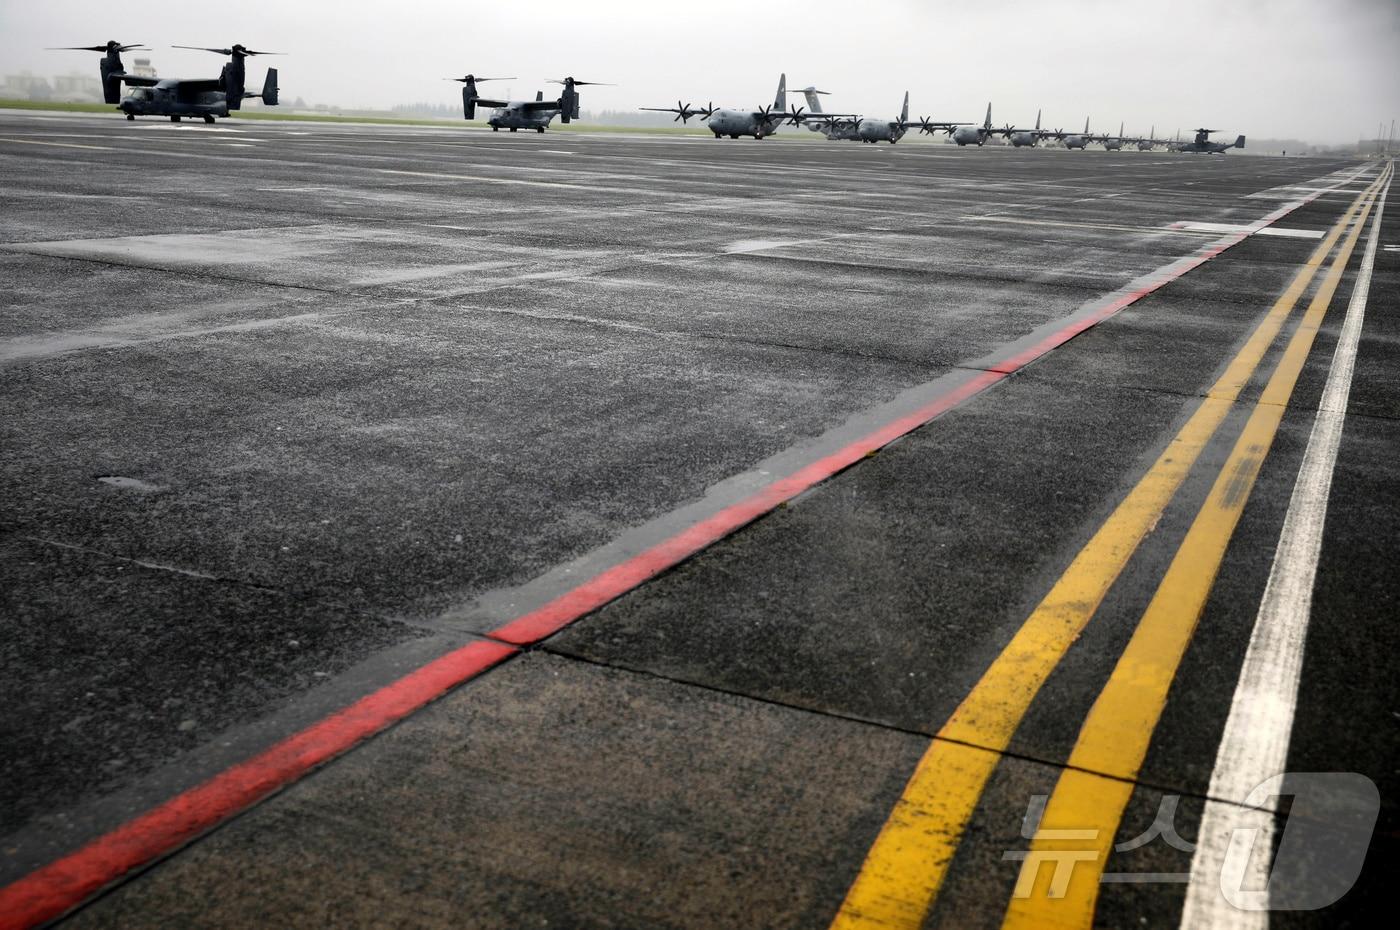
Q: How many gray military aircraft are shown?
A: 12